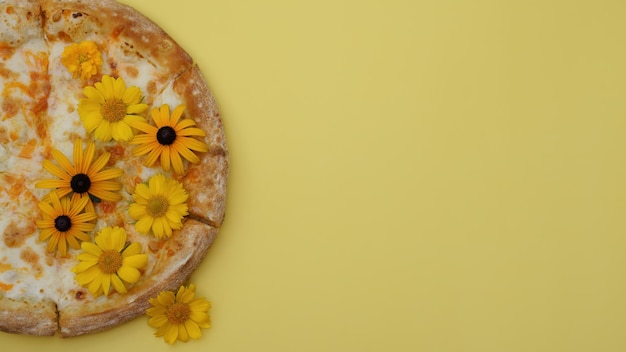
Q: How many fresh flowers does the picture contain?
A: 8